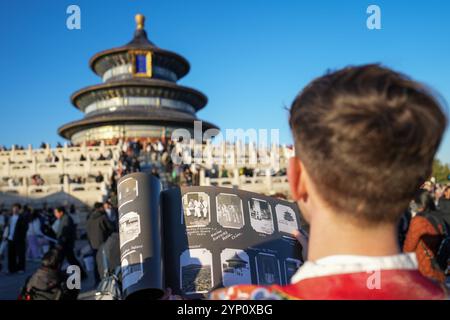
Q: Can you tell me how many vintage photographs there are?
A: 11